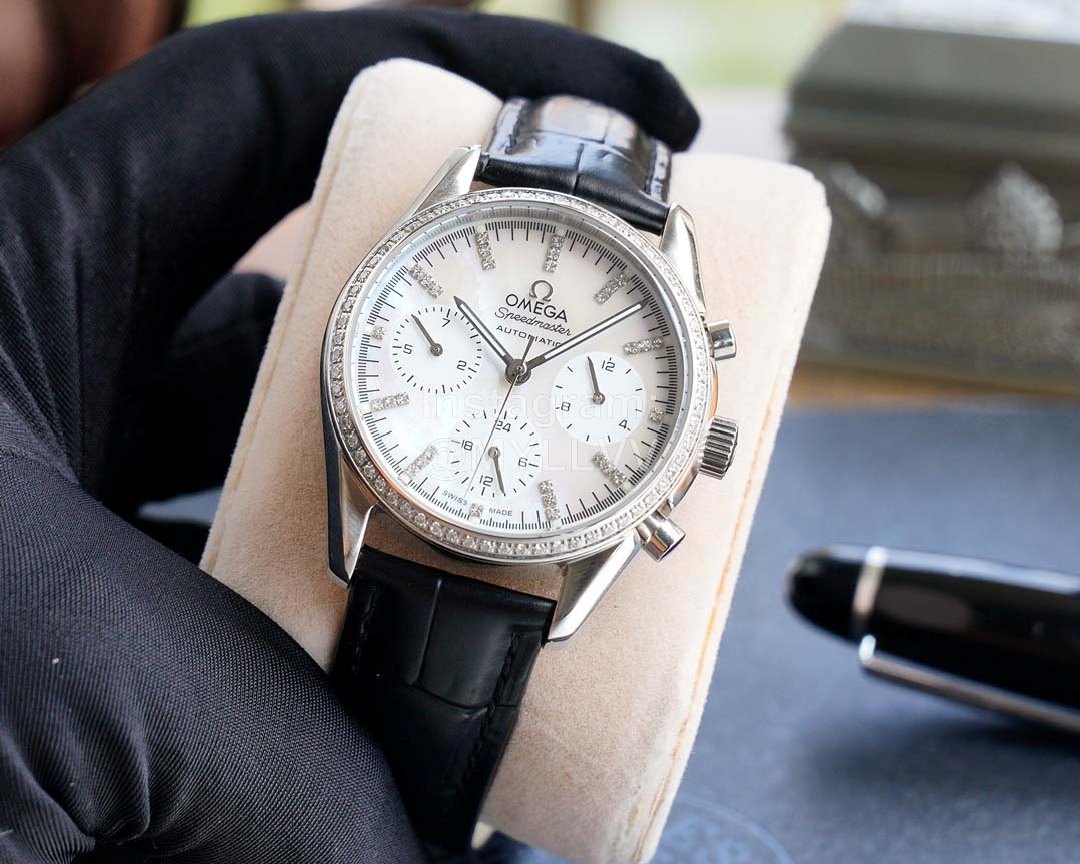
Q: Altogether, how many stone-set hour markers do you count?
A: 12